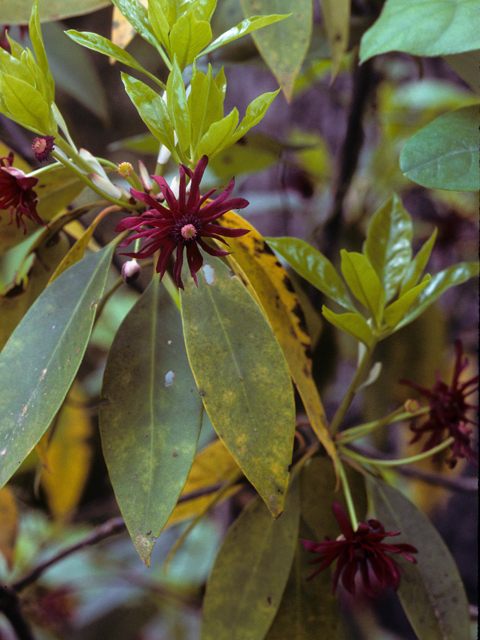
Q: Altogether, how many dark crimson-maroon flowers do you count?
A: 4